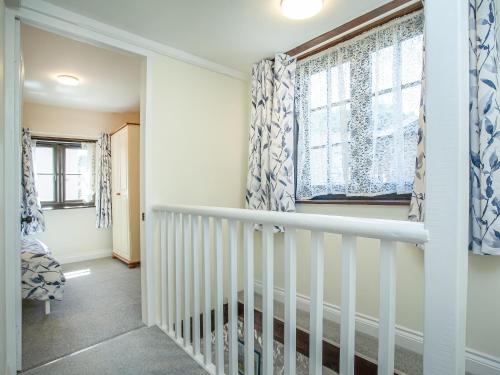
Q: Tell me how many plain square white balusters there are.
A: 14